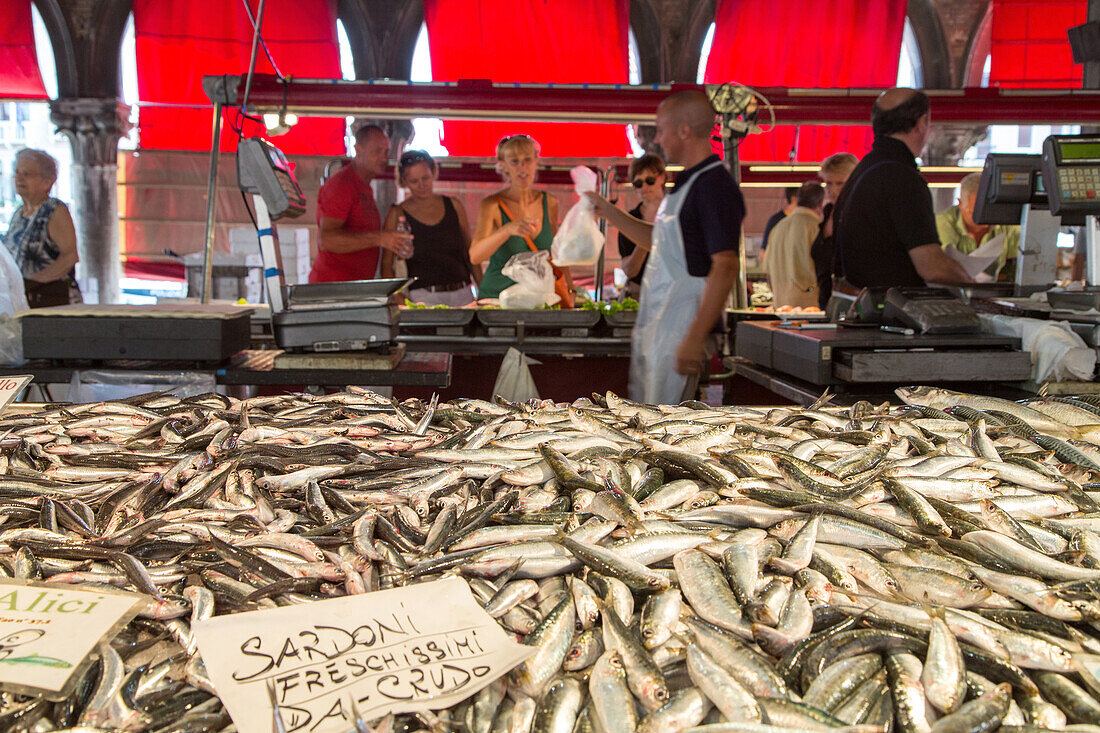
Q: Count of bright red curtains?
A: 5